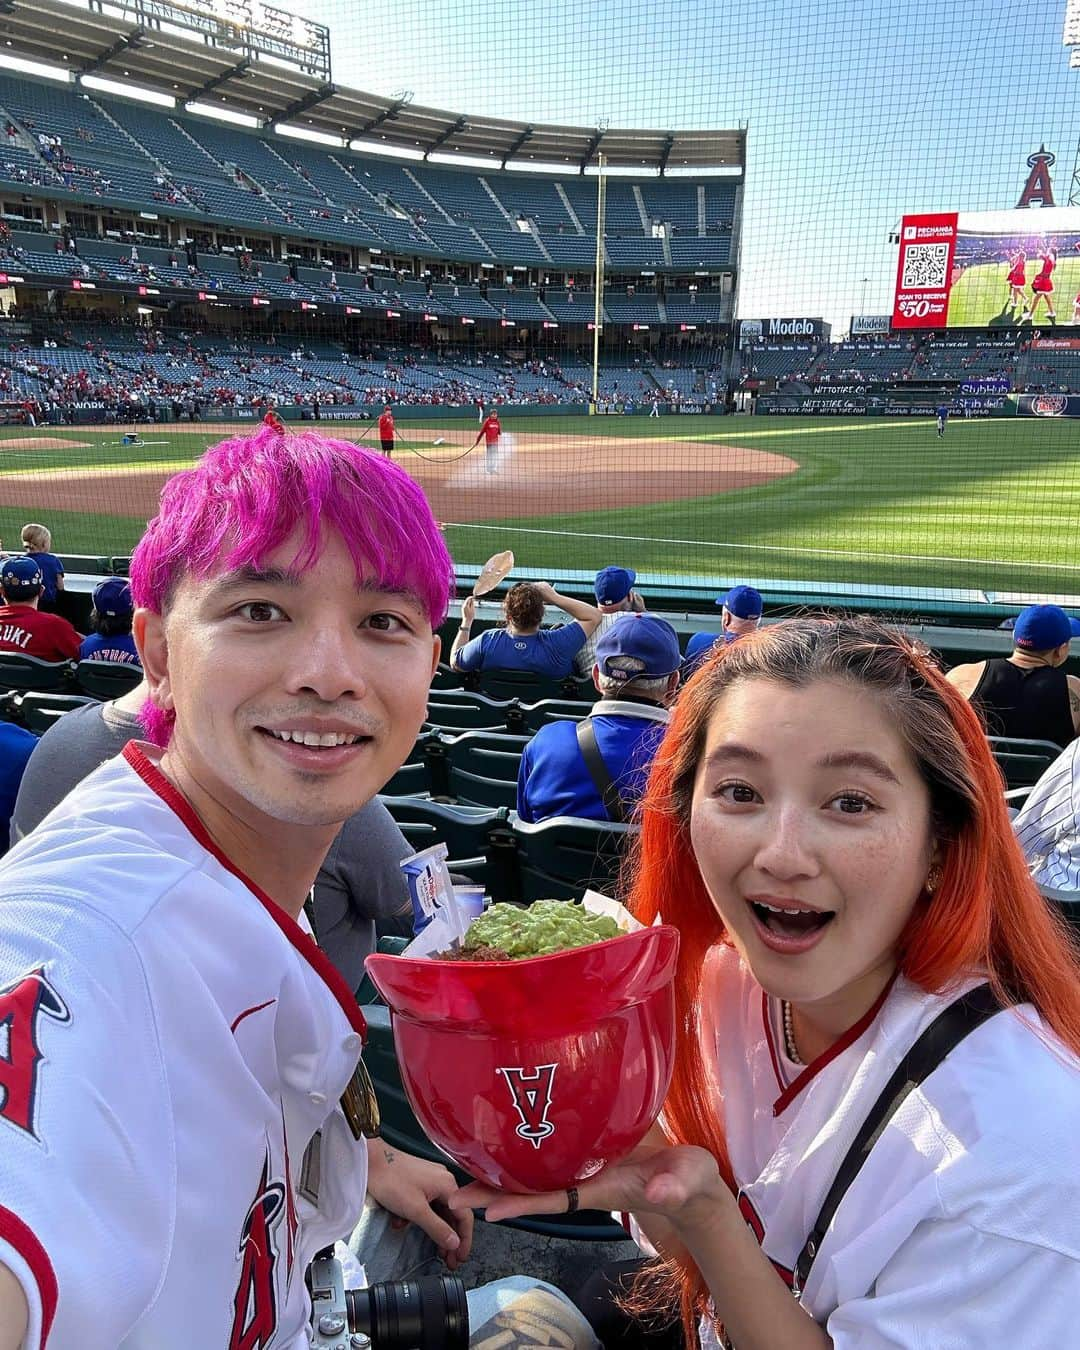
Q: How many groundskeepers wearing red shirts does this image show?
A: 3